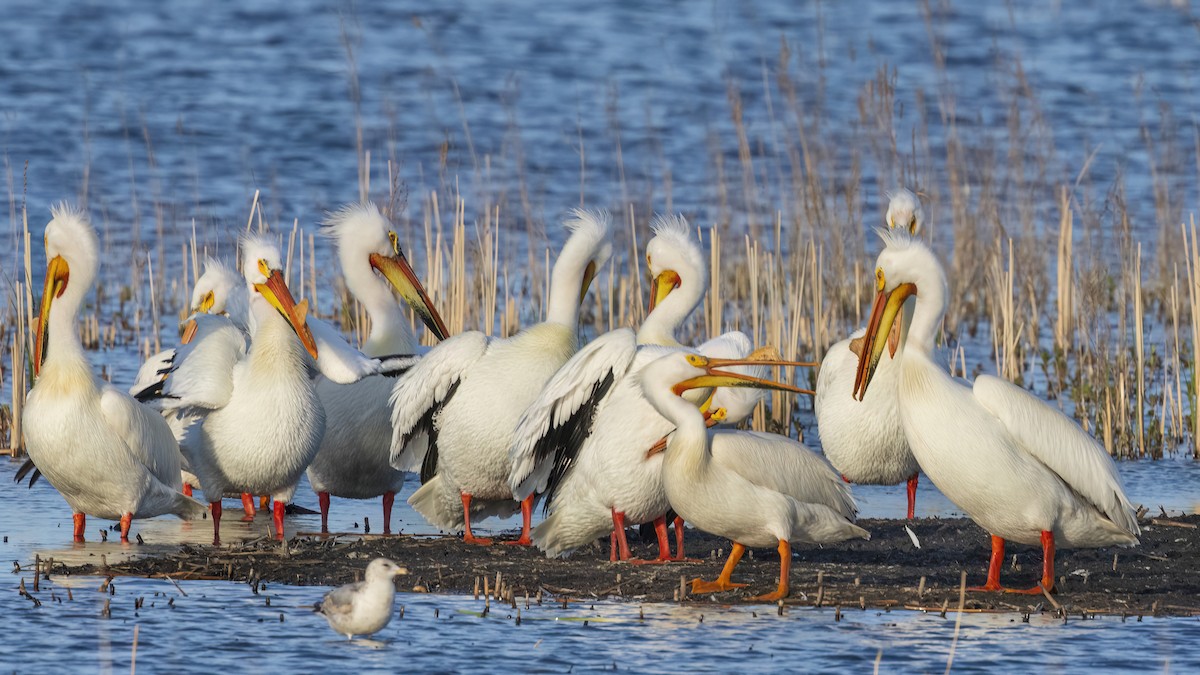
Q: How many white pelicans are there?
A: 10